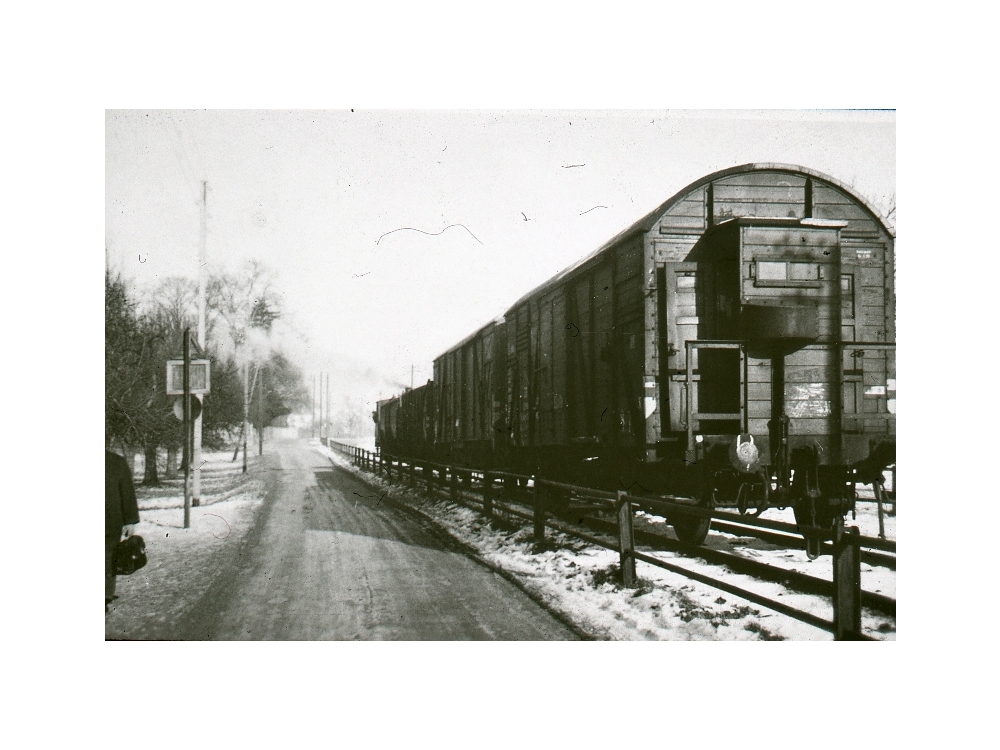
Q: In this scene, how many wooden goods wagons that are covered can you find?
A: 2